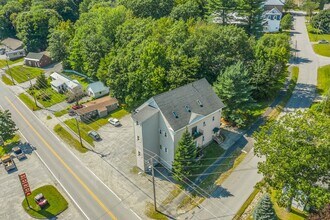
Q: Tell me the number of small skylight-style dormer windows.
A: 3